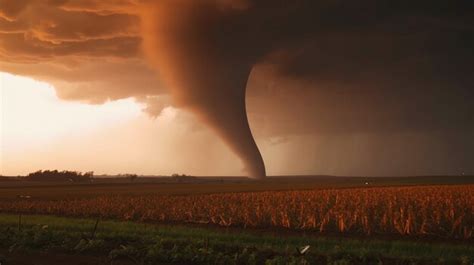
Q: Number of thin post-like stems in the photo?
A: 2